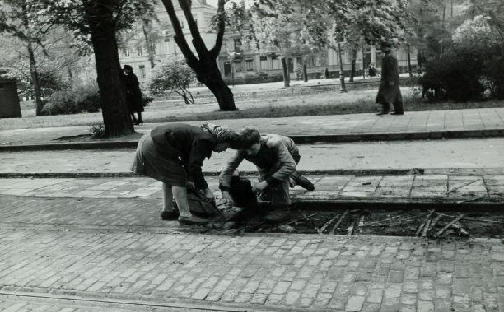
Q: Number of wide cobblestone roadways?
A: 1